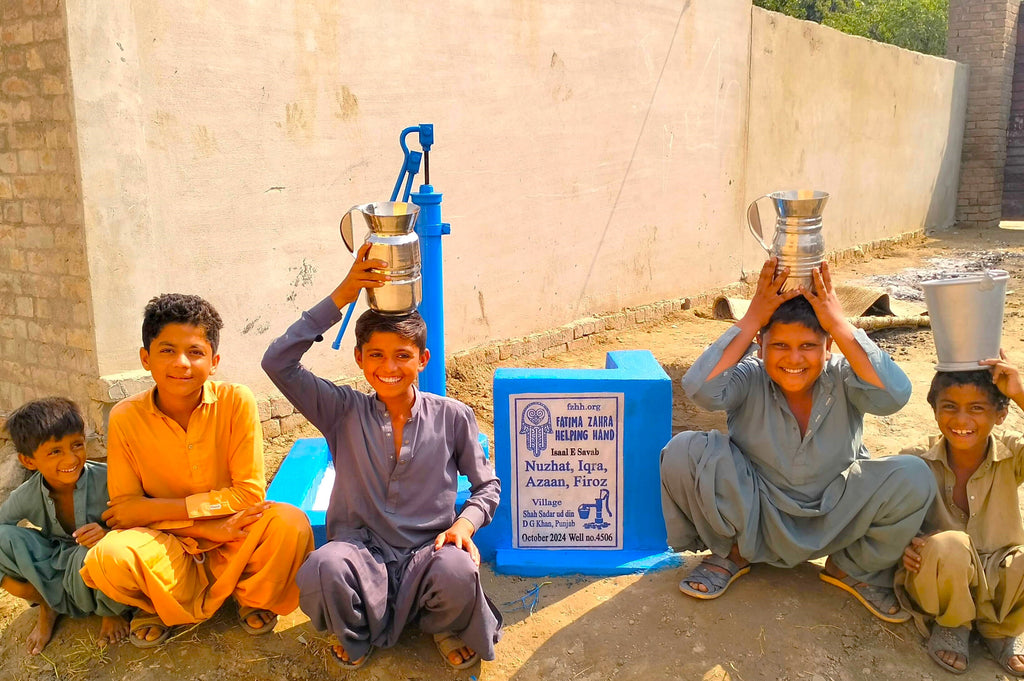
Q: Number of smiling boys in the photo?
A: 5